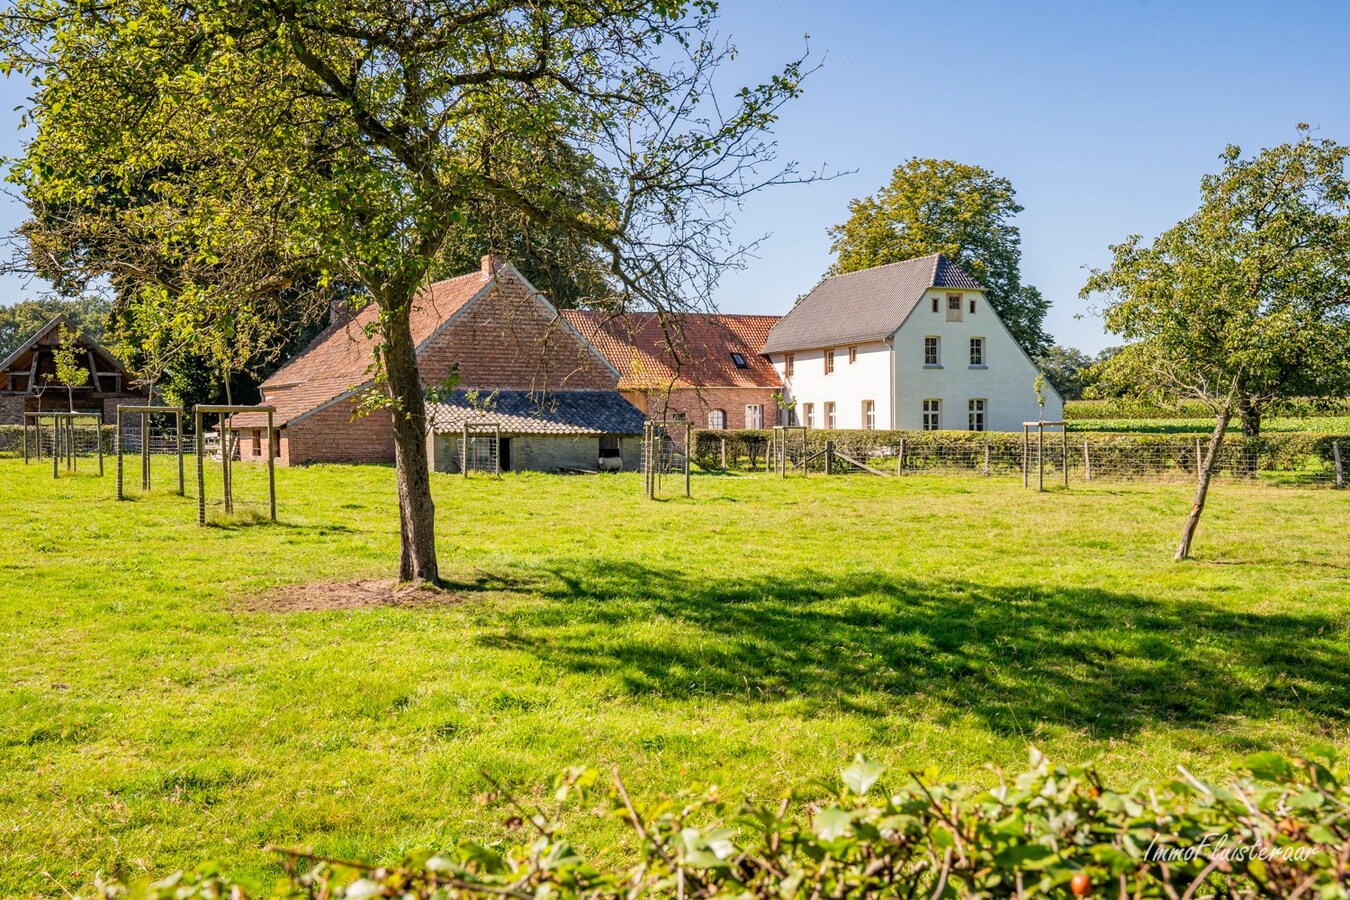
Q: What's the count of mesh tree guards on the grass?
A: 8